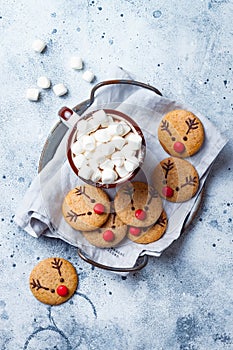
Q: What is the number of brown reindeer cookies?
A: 7